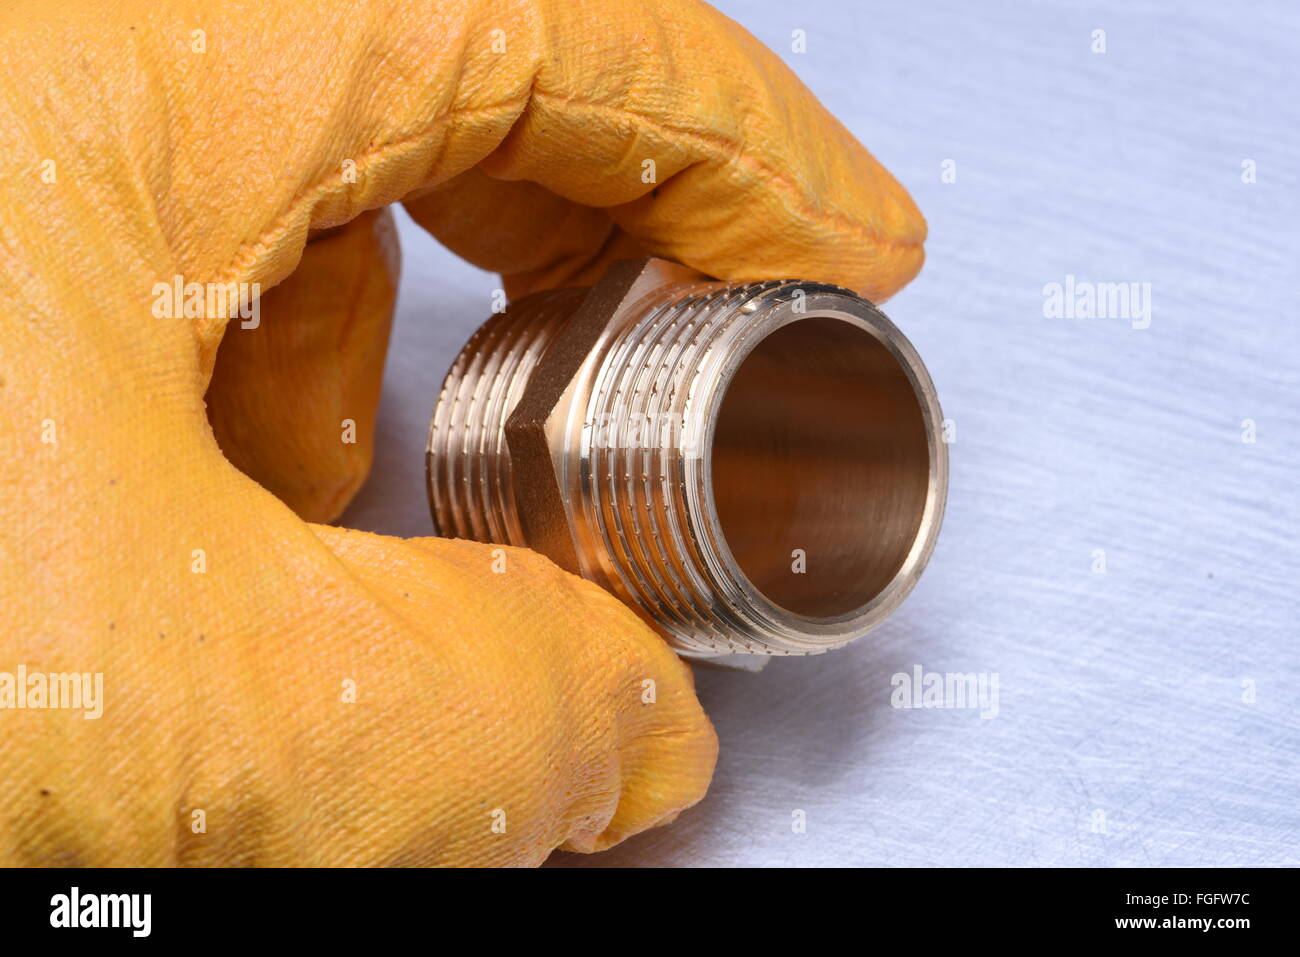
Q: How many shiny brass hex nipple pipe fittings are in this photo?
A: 1